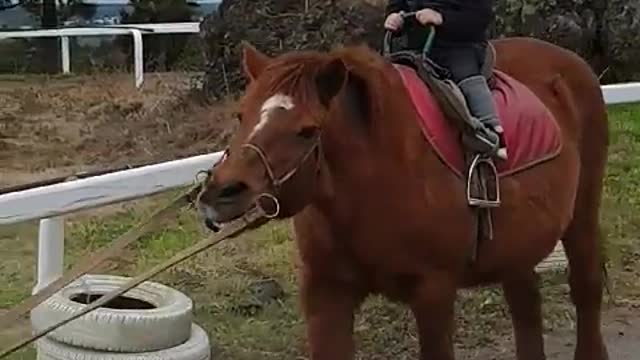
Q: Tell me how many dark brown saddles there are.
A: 1